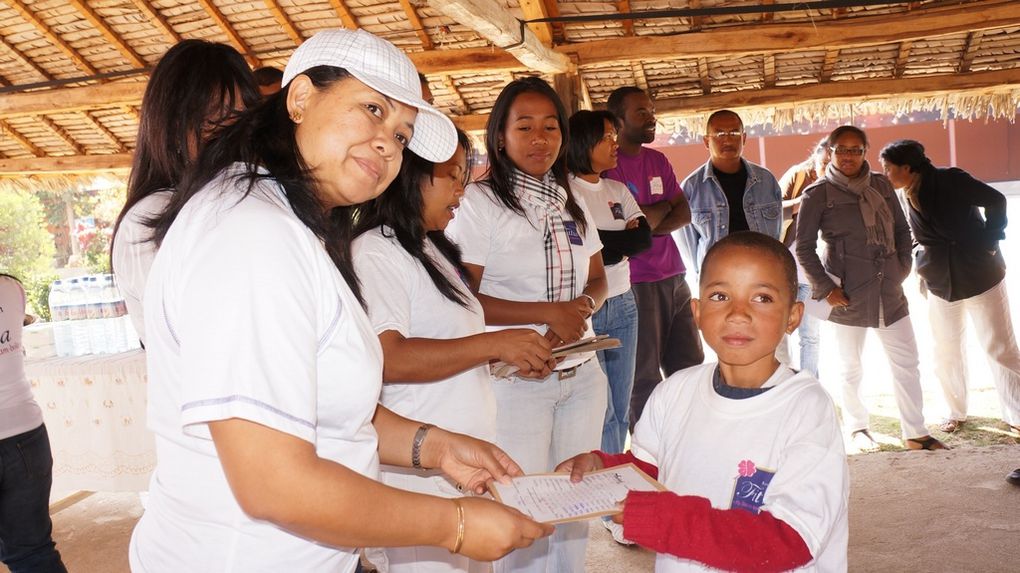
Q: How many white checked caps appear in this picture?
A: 1